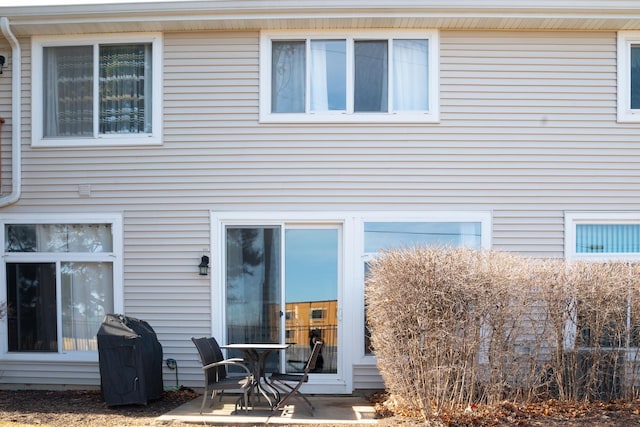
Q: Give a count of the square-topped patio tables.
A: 1